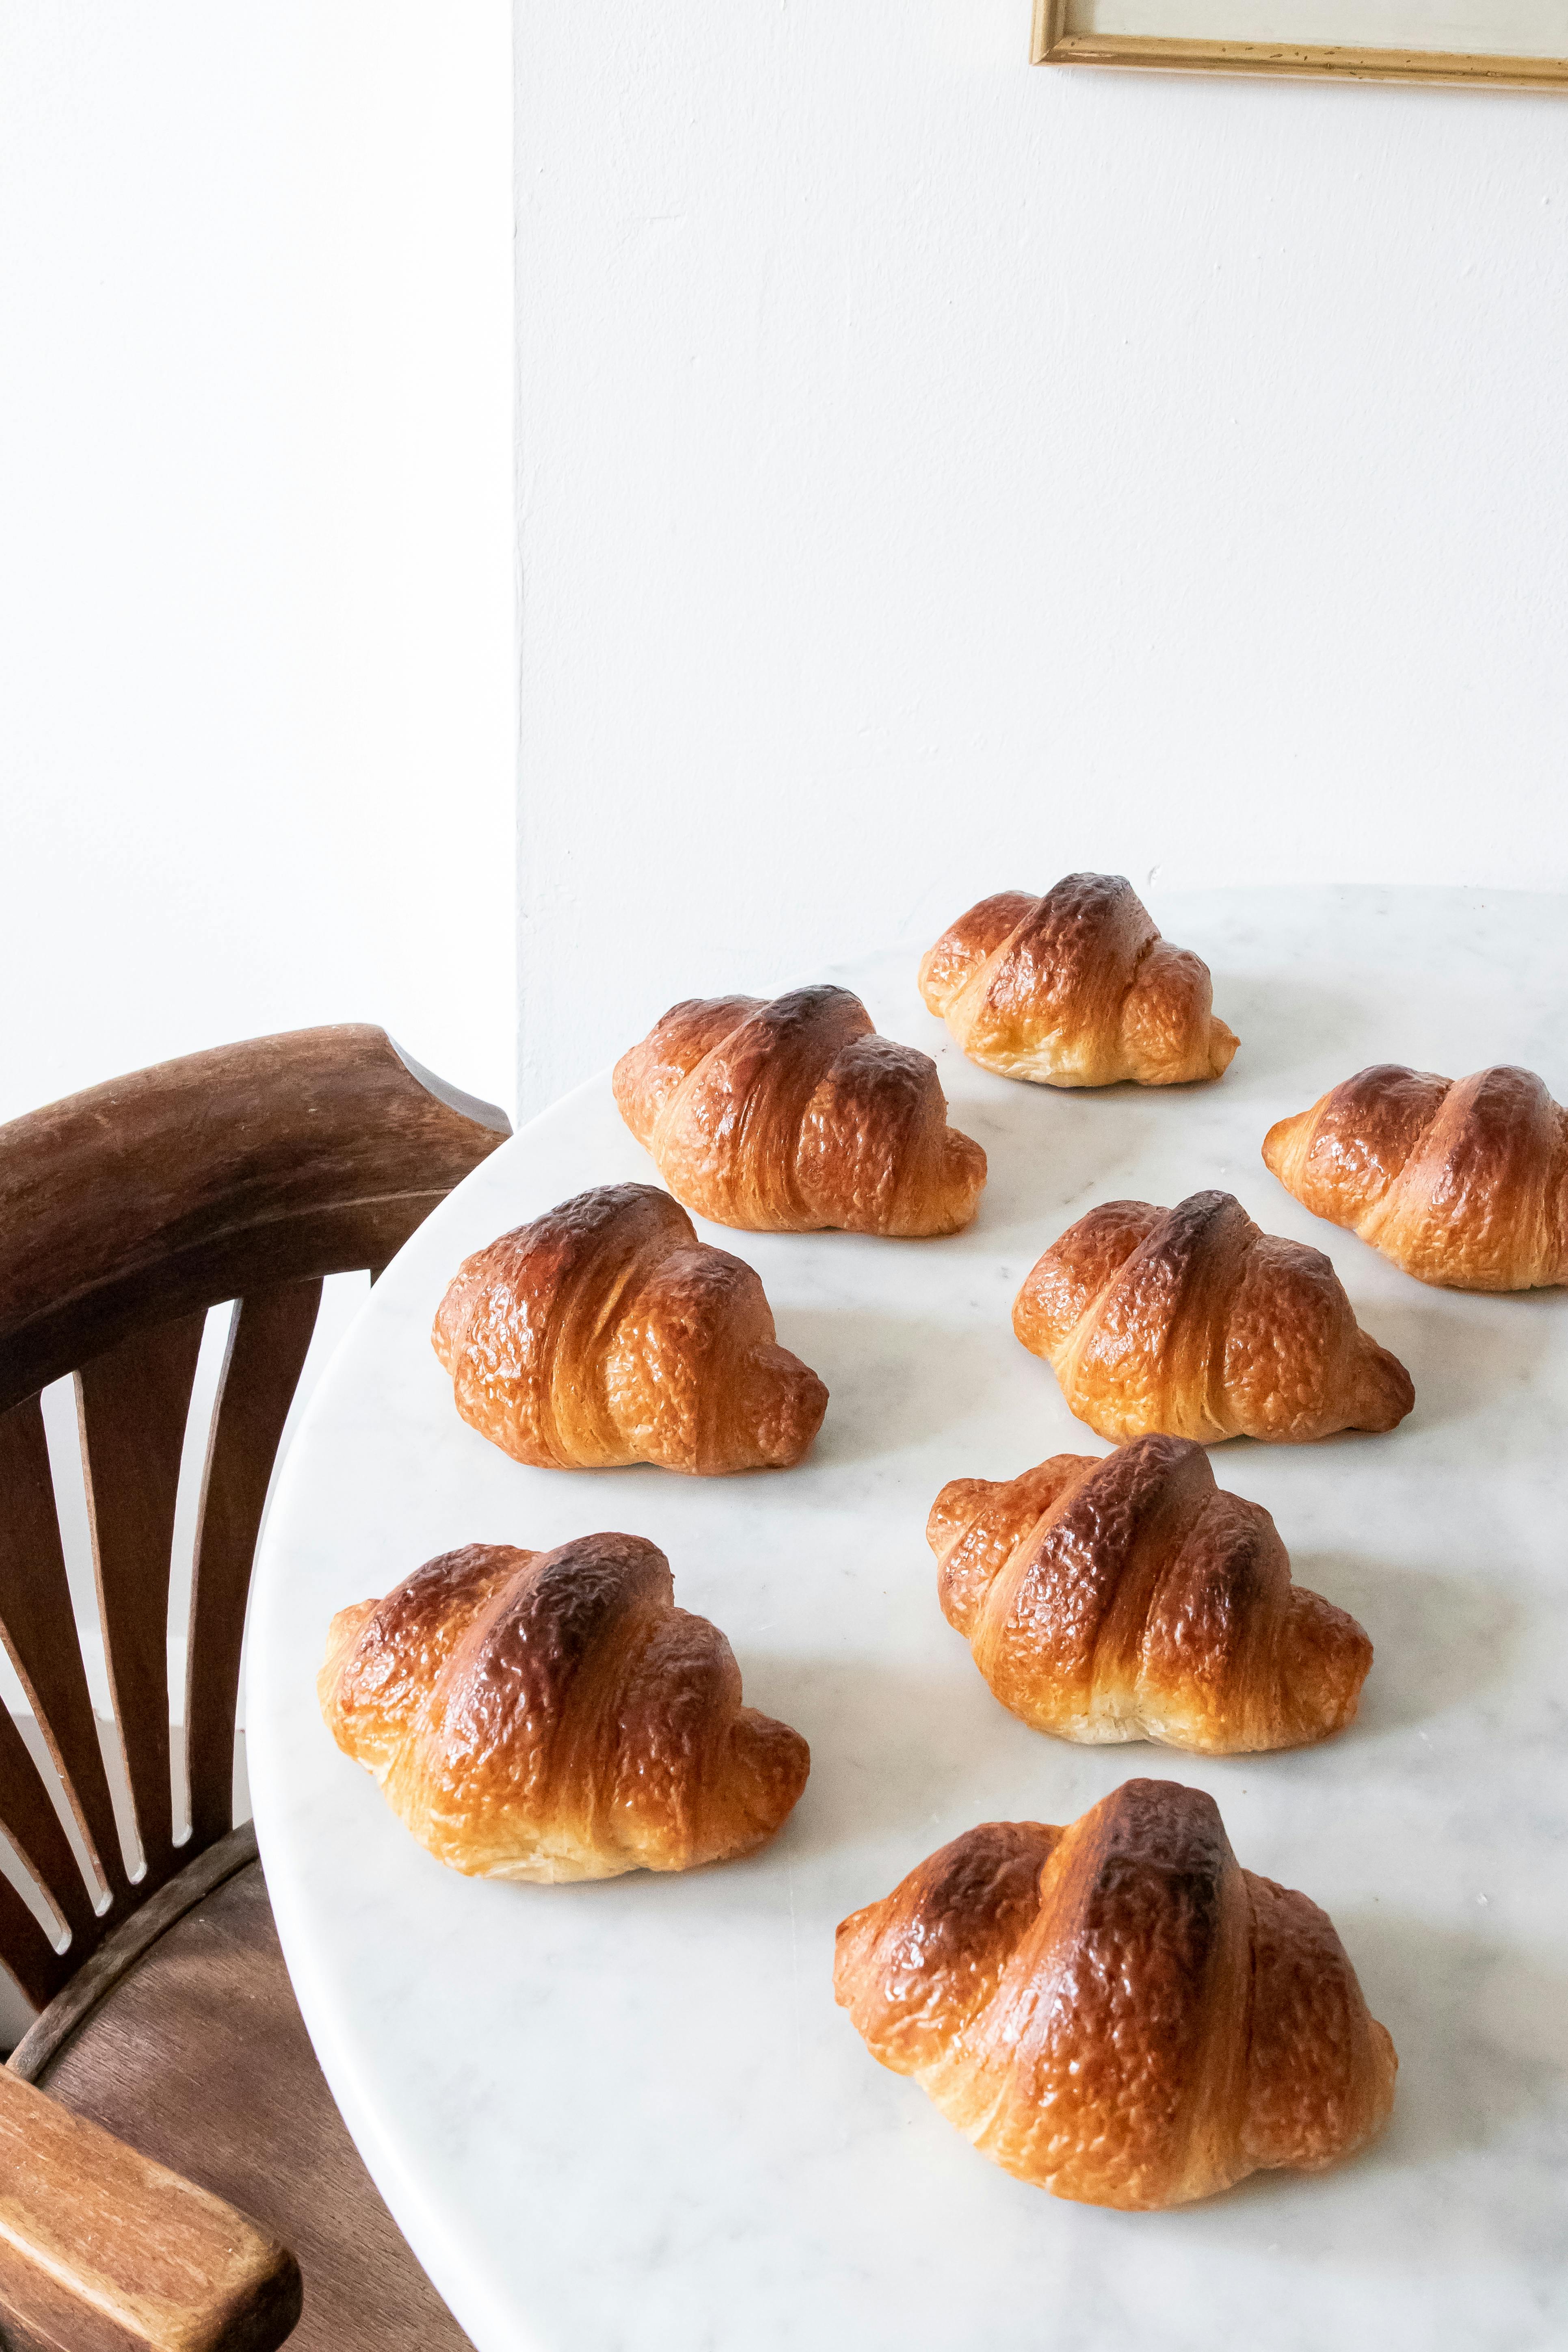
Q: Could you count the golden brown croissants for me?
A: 8